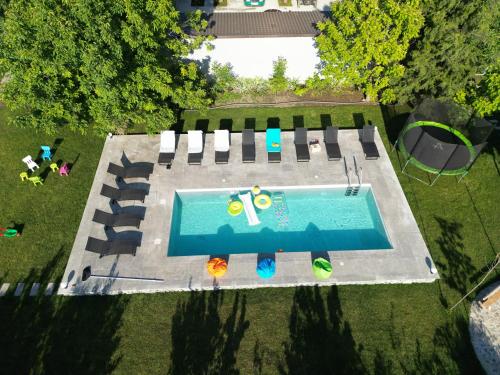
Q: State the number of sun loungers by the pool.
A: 12